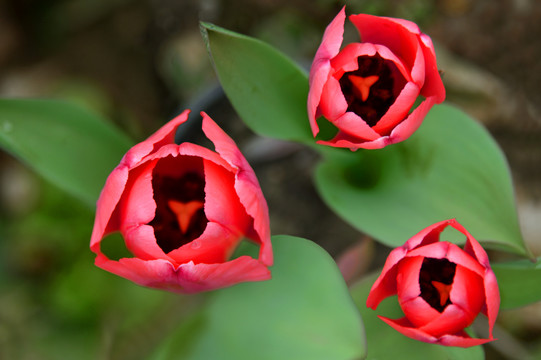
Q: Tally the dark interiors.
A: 3